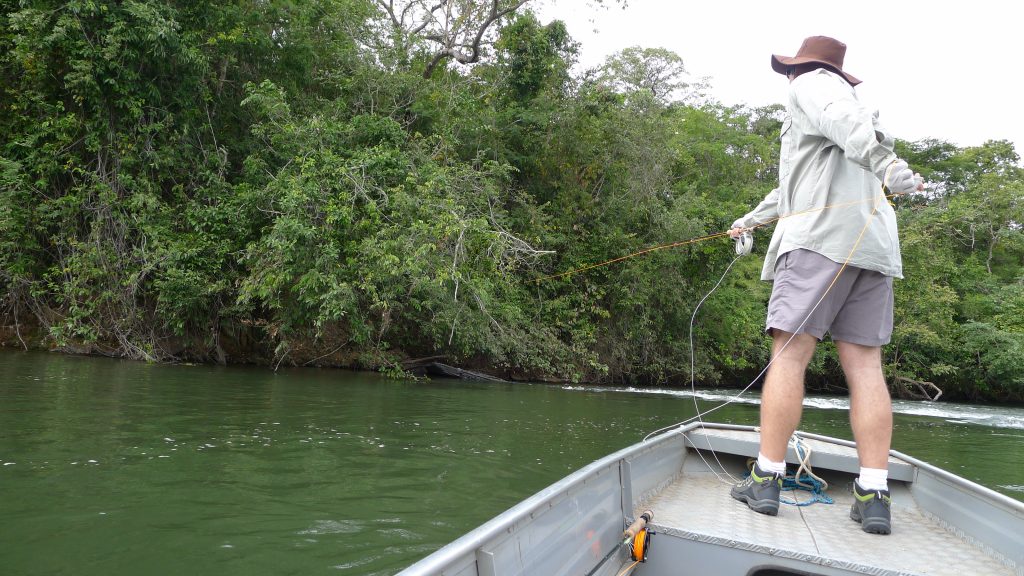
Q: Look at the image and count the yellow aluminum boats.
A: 0